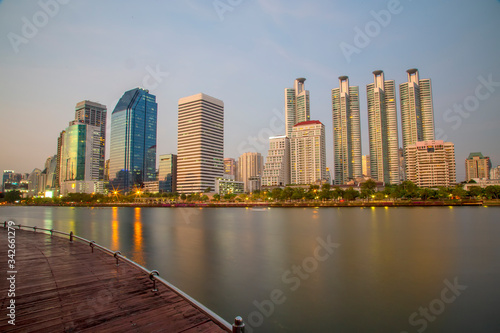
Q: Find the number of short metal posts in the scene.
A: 9